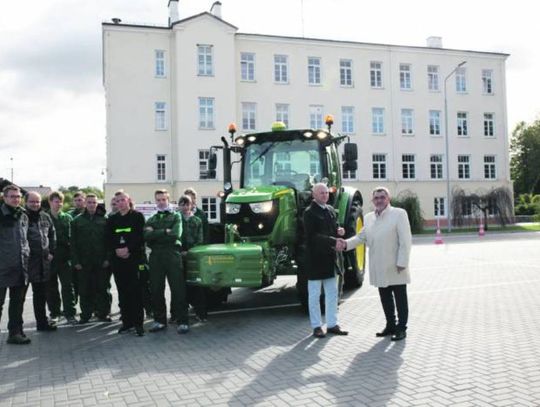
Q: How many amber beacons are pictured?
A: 2